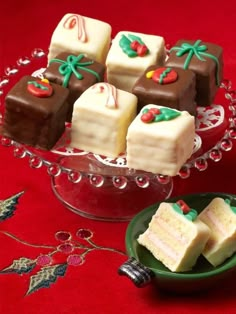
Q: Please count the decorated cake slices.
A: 10